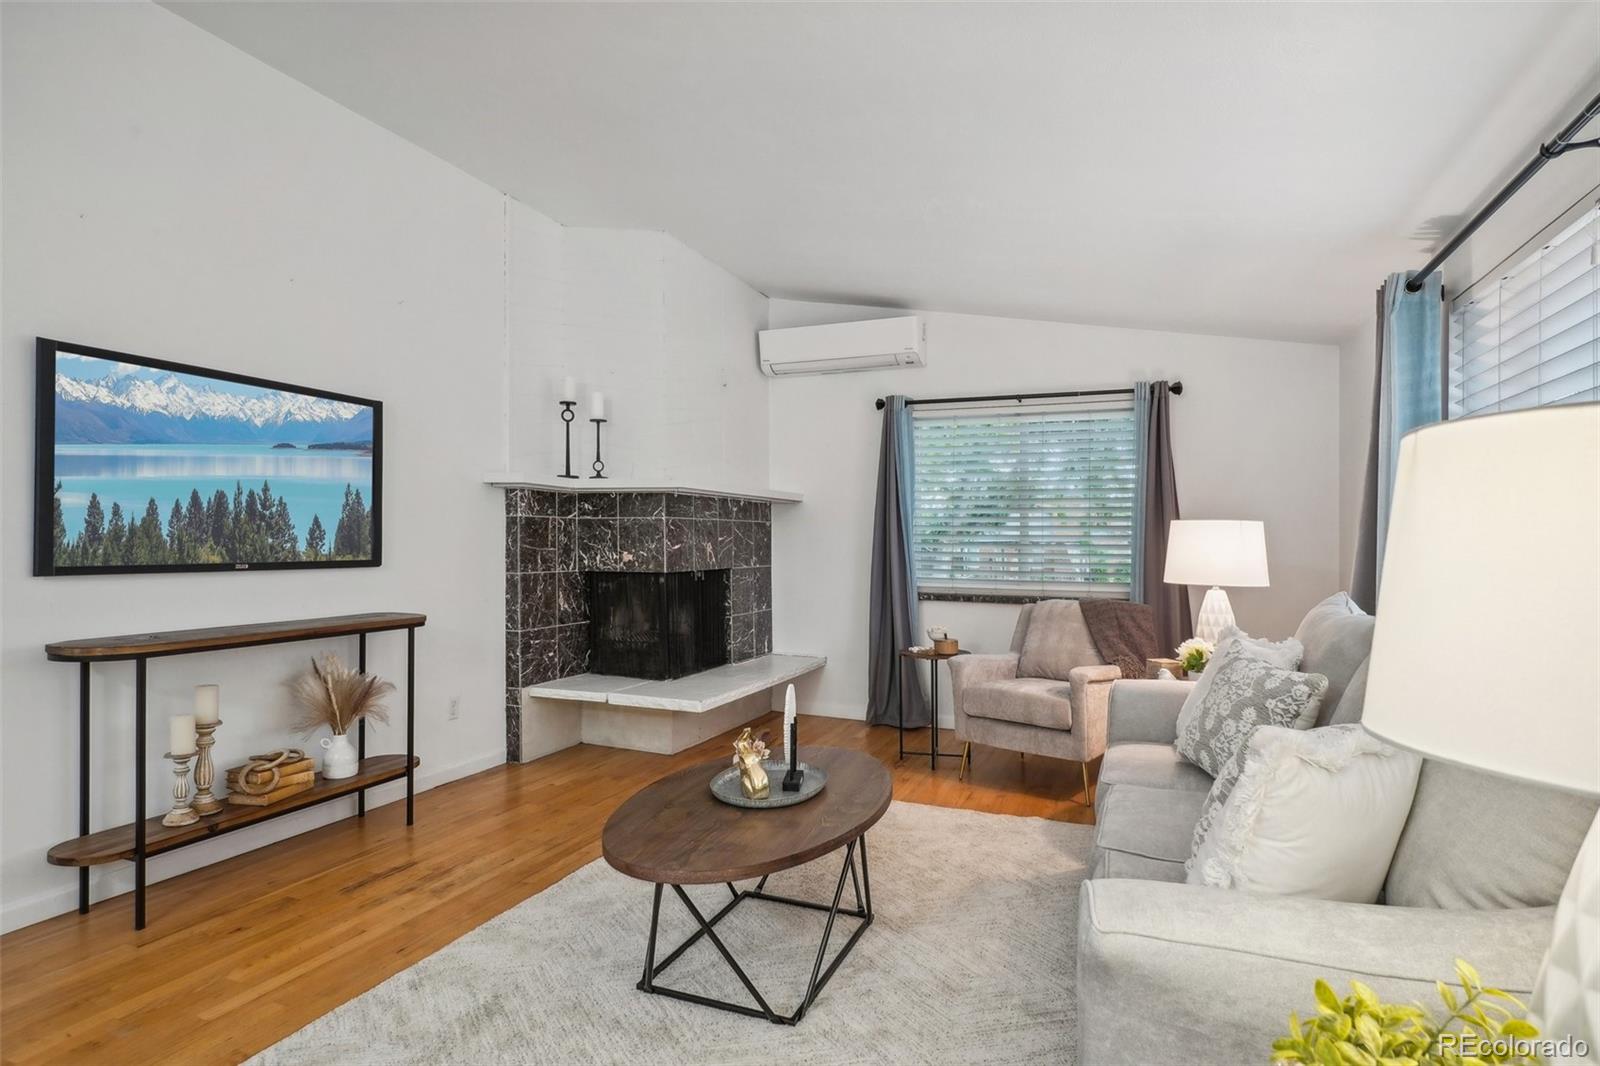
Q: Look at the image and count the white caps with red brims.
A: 0